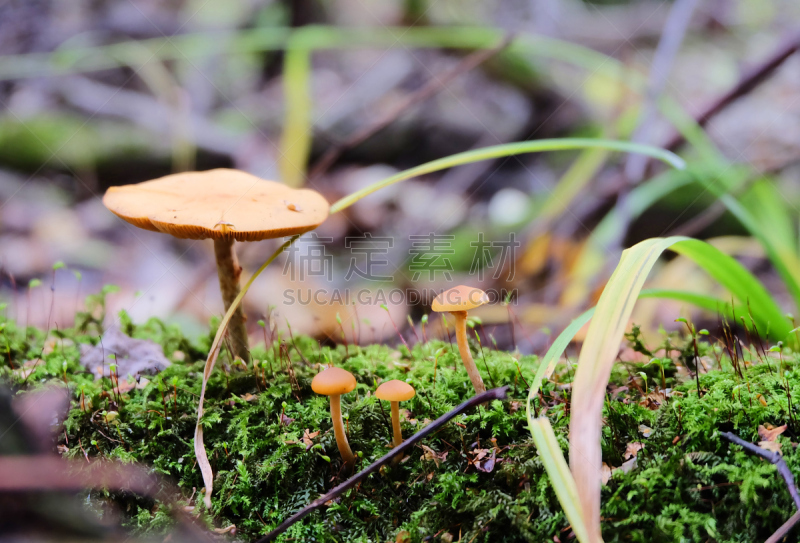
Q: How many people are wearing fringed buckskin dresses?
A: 0